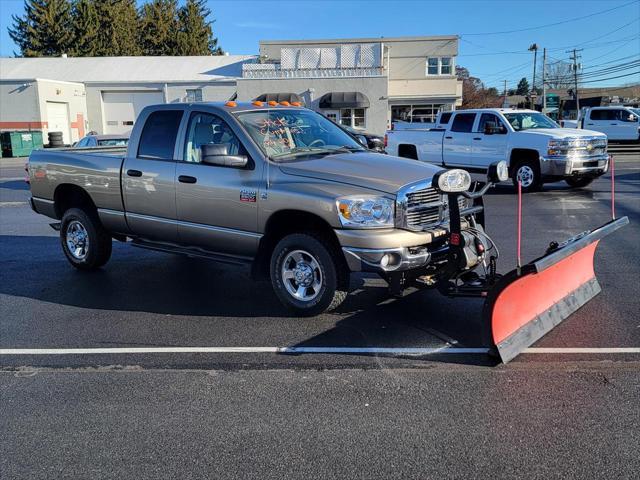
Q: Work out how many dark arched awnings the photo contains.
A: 2